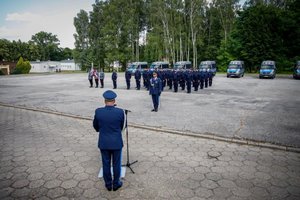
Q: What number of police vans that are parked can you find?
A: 7